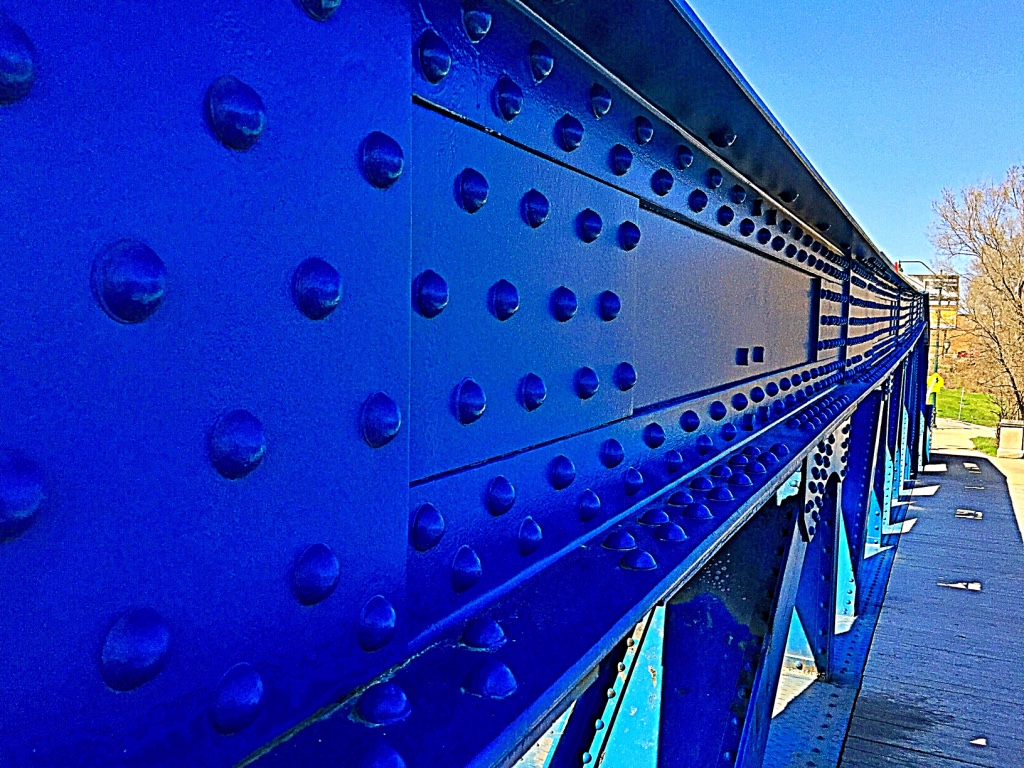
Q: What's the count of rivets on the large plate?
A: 13